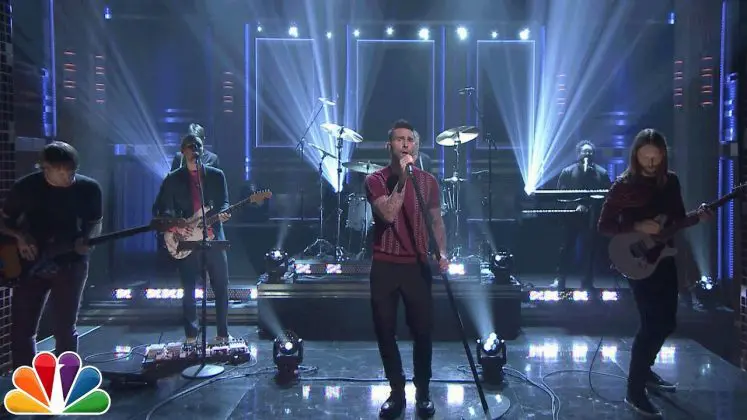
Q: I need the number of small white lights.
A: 9